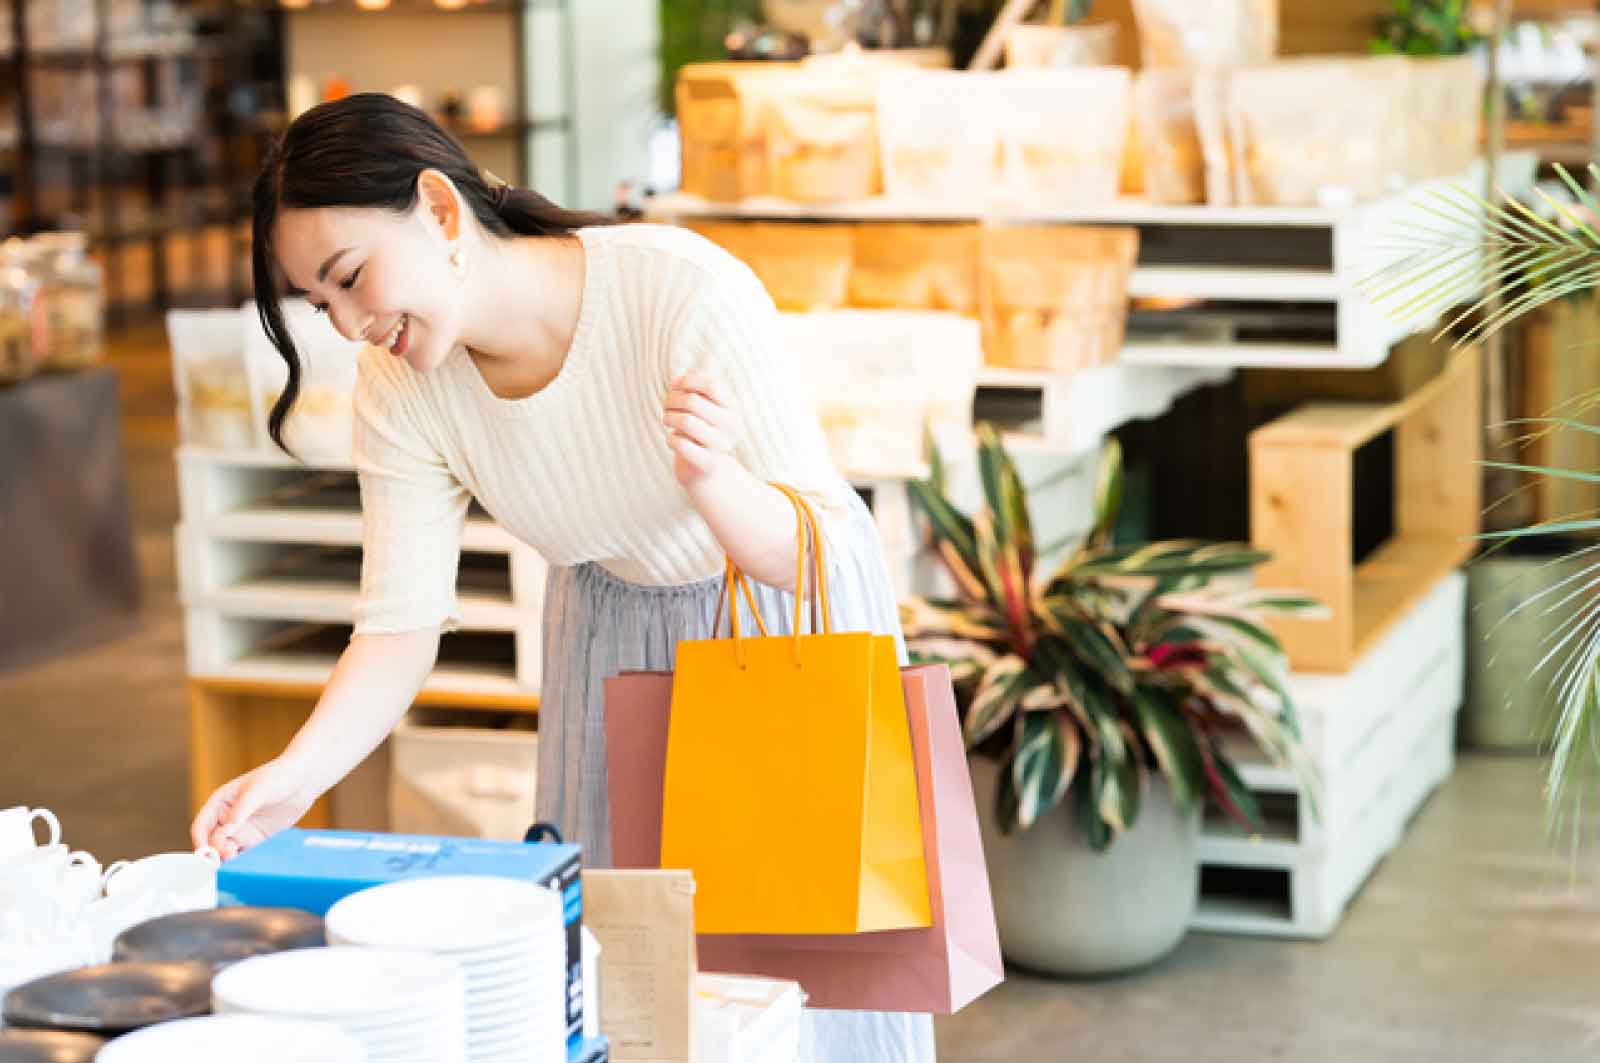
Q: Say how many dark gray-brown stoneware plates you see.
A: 3